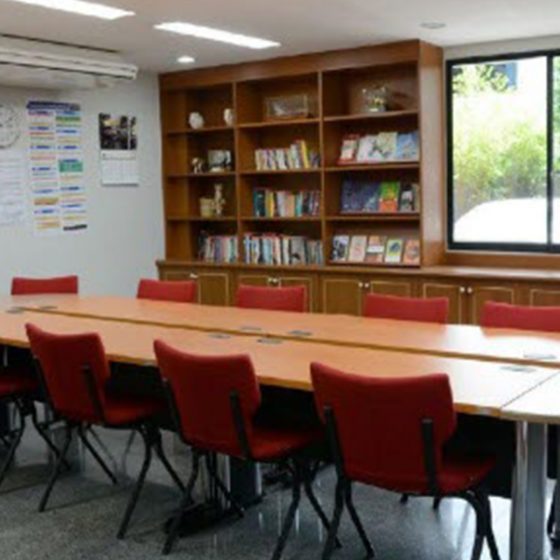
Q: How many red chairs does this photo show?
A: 9